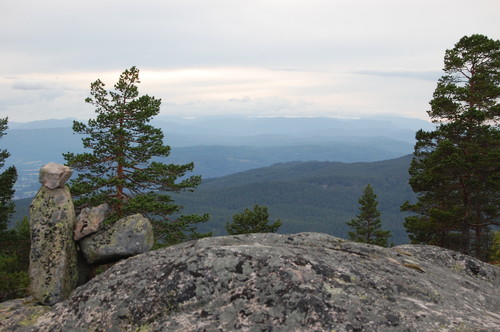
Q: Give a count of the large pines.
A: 2